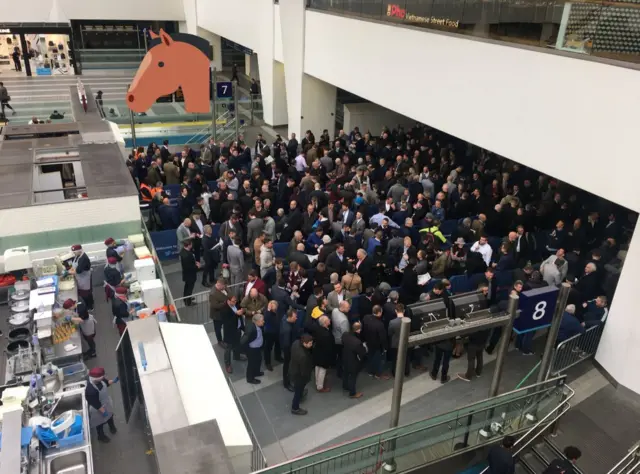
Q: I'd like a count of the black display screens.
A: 2